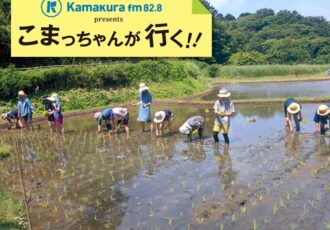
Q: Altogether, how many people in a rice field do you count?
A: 12